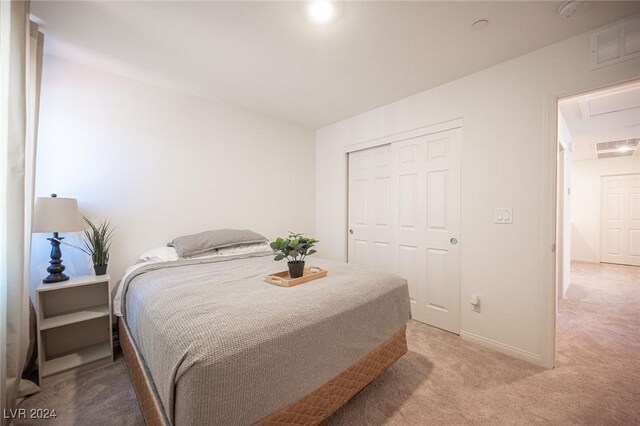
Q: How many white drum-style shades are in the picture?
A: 1